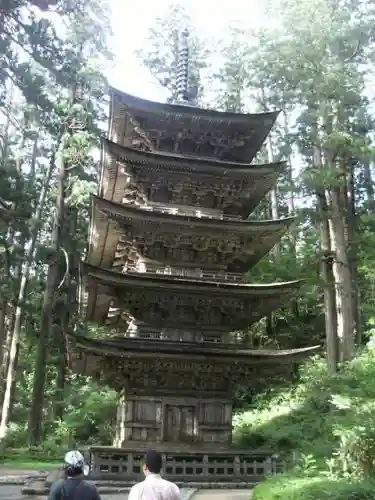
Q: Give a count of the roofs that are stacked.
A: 5